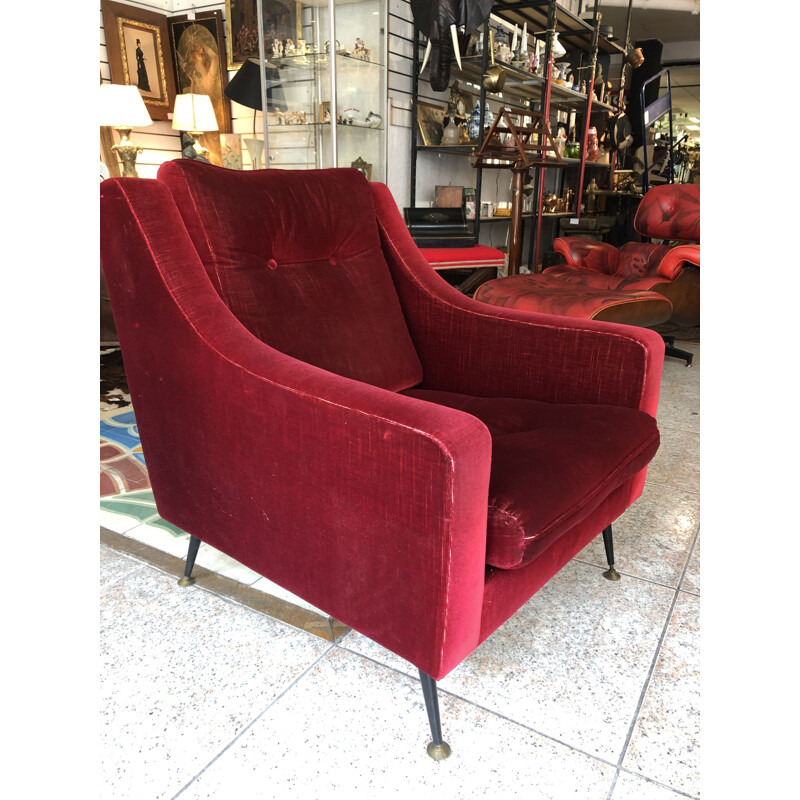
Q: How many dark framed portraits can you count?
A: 2